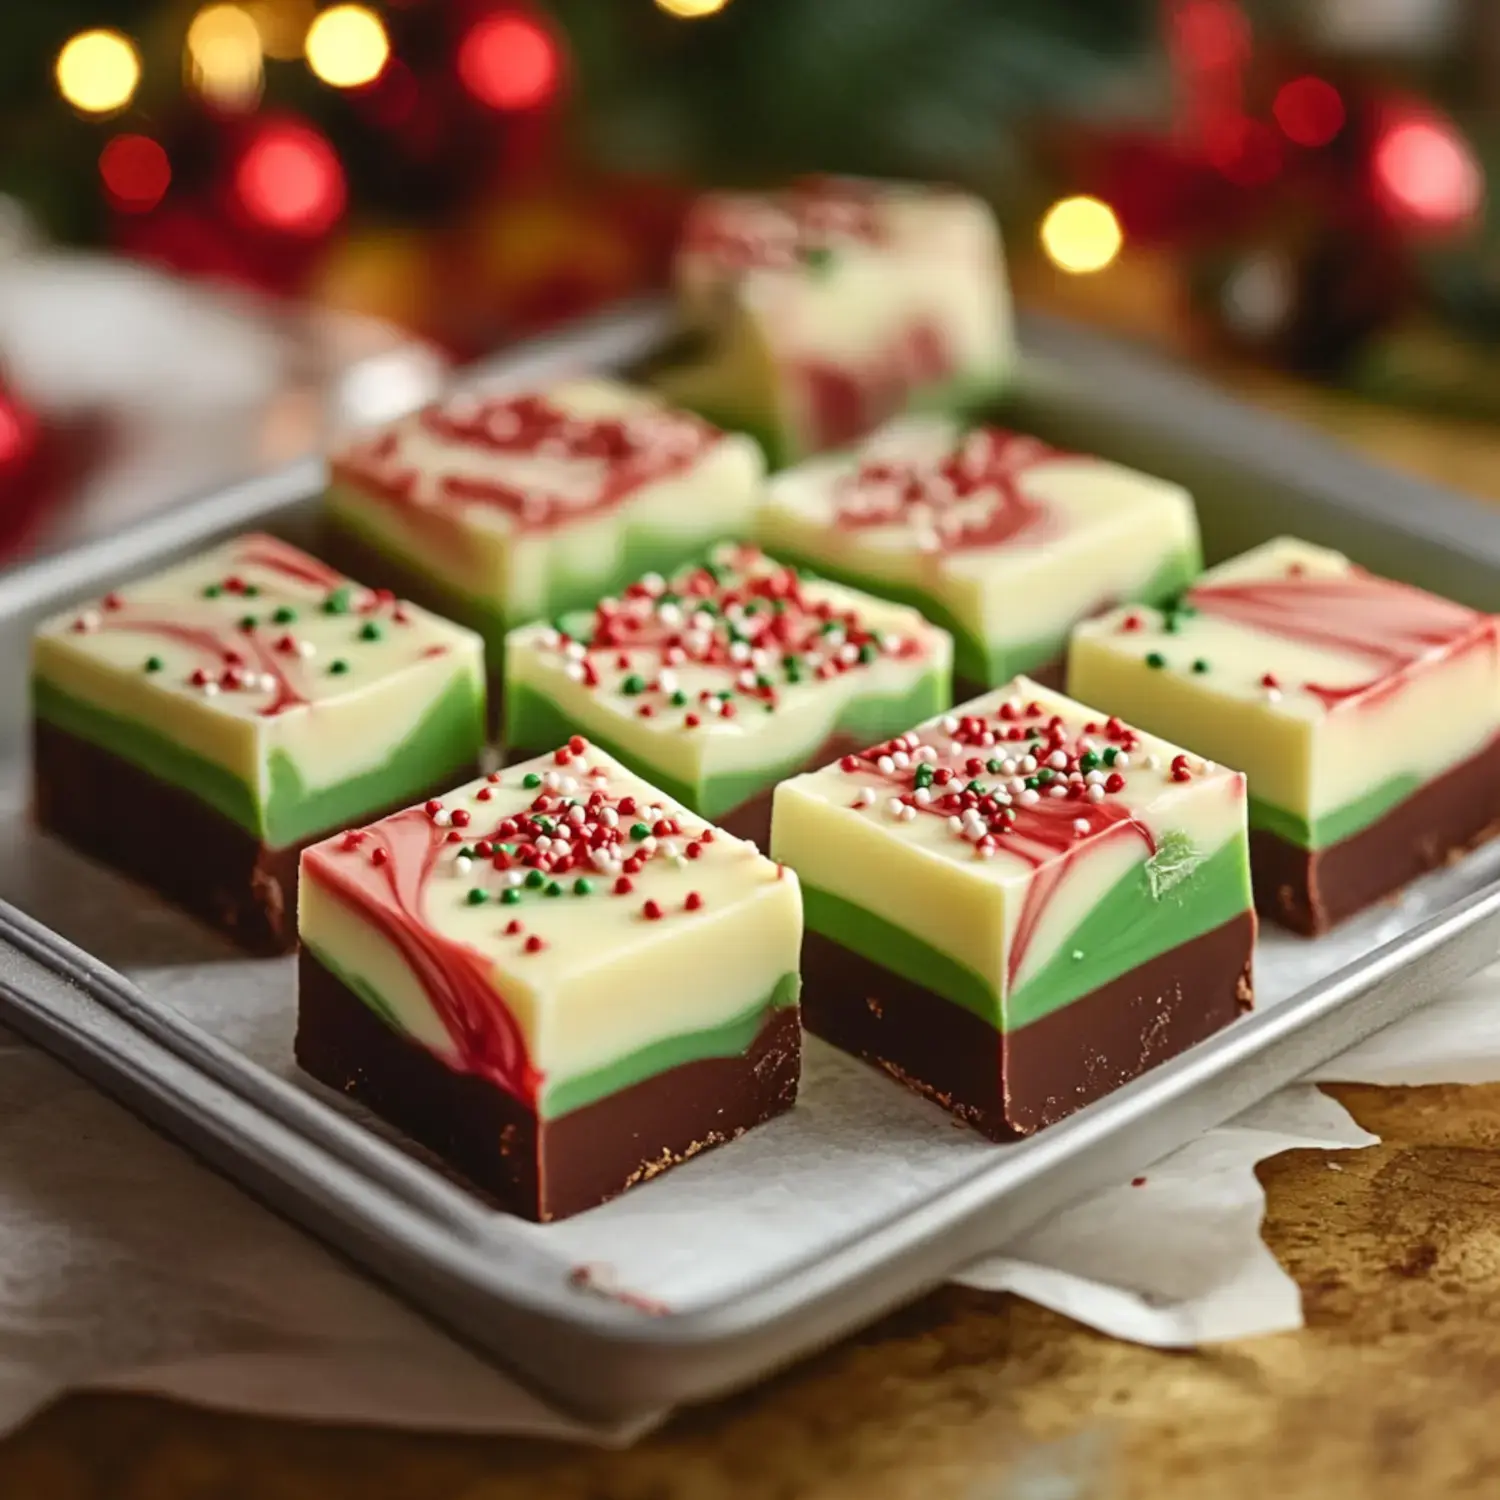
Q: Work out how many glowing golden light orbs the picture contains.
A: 5